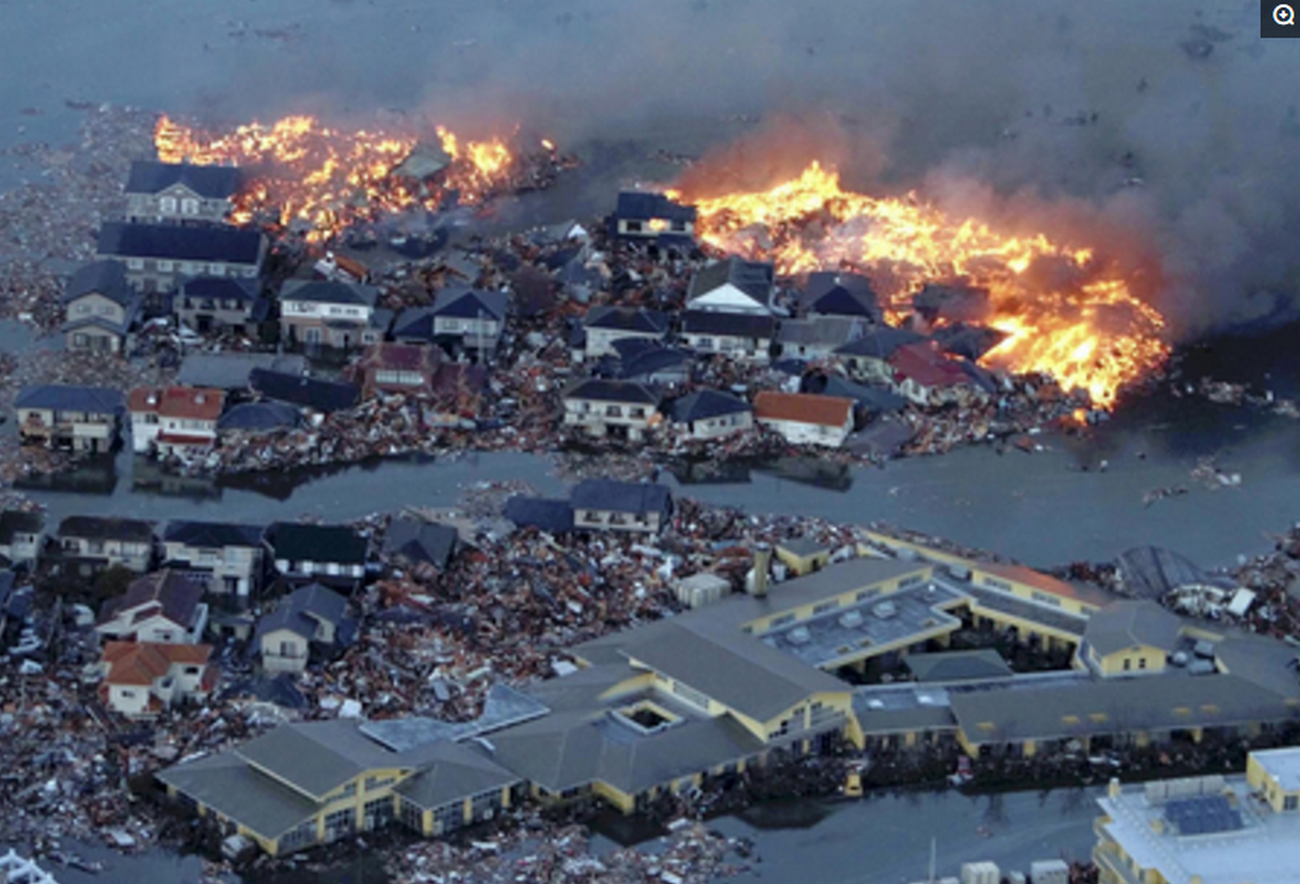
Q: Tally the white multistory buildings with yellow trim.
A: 1